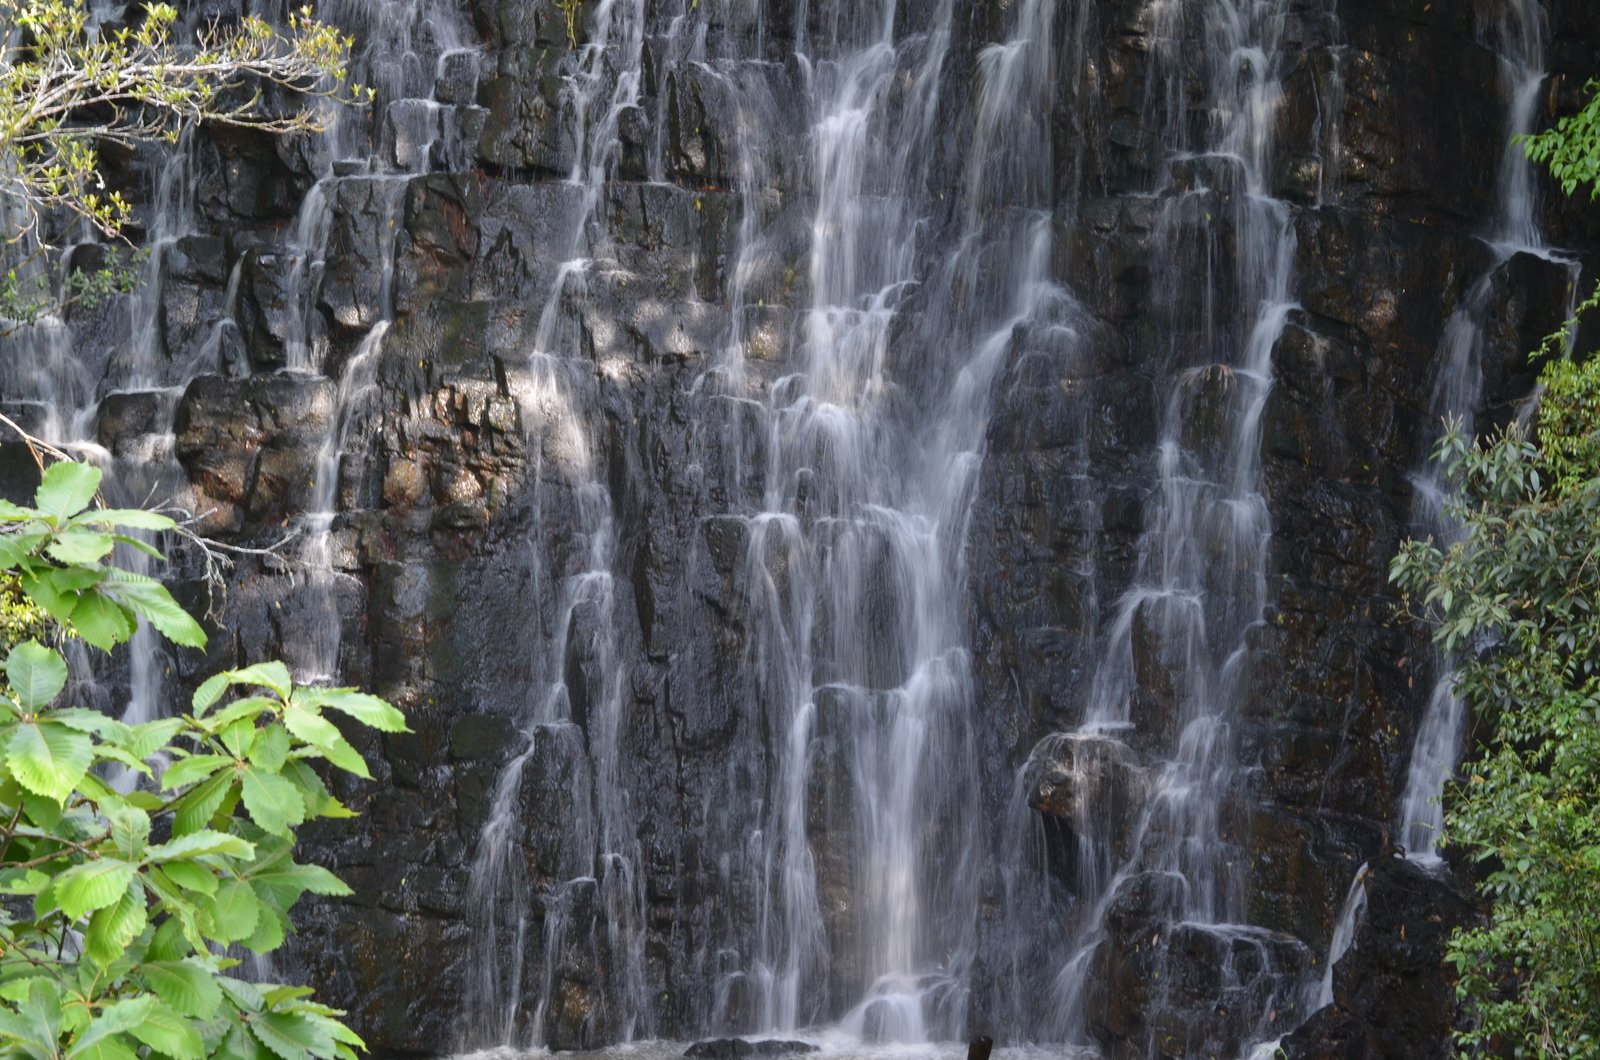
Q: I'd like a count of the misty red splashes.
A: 0